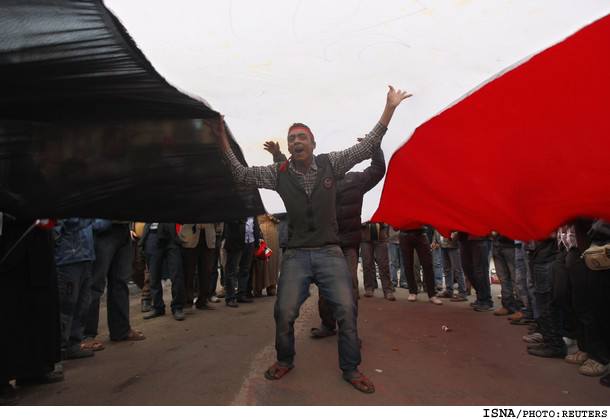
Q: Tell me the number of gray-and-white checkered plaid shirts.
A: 1